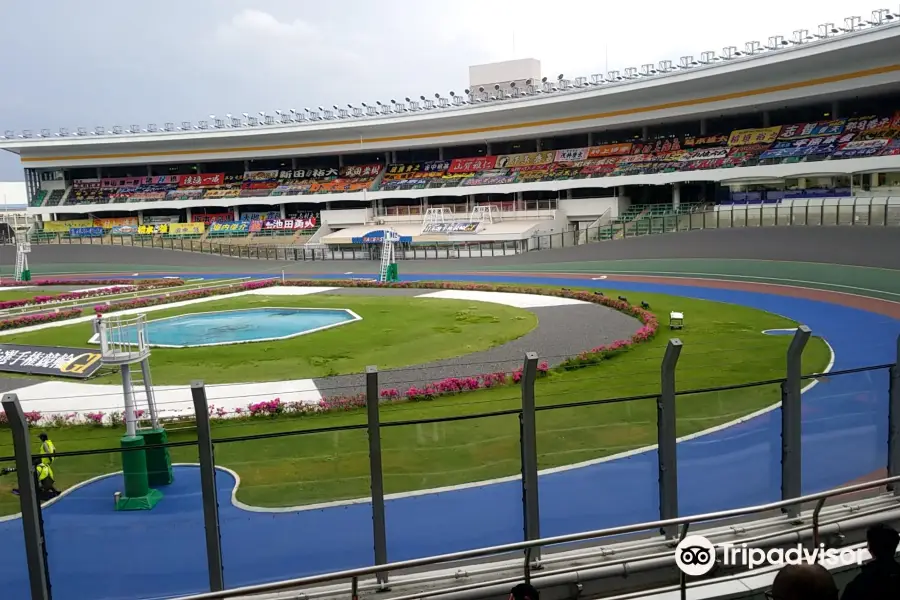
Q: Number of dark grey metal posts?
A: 7